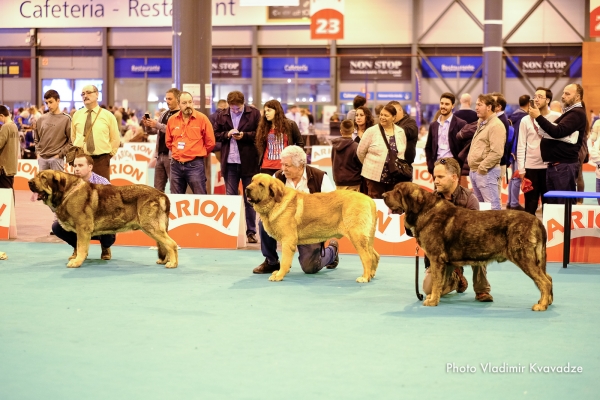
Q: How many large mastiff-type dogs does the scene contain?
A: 3